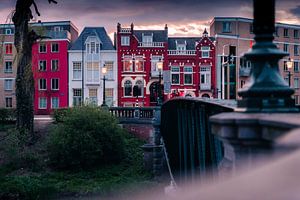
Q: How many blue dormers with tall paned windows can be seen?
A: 1